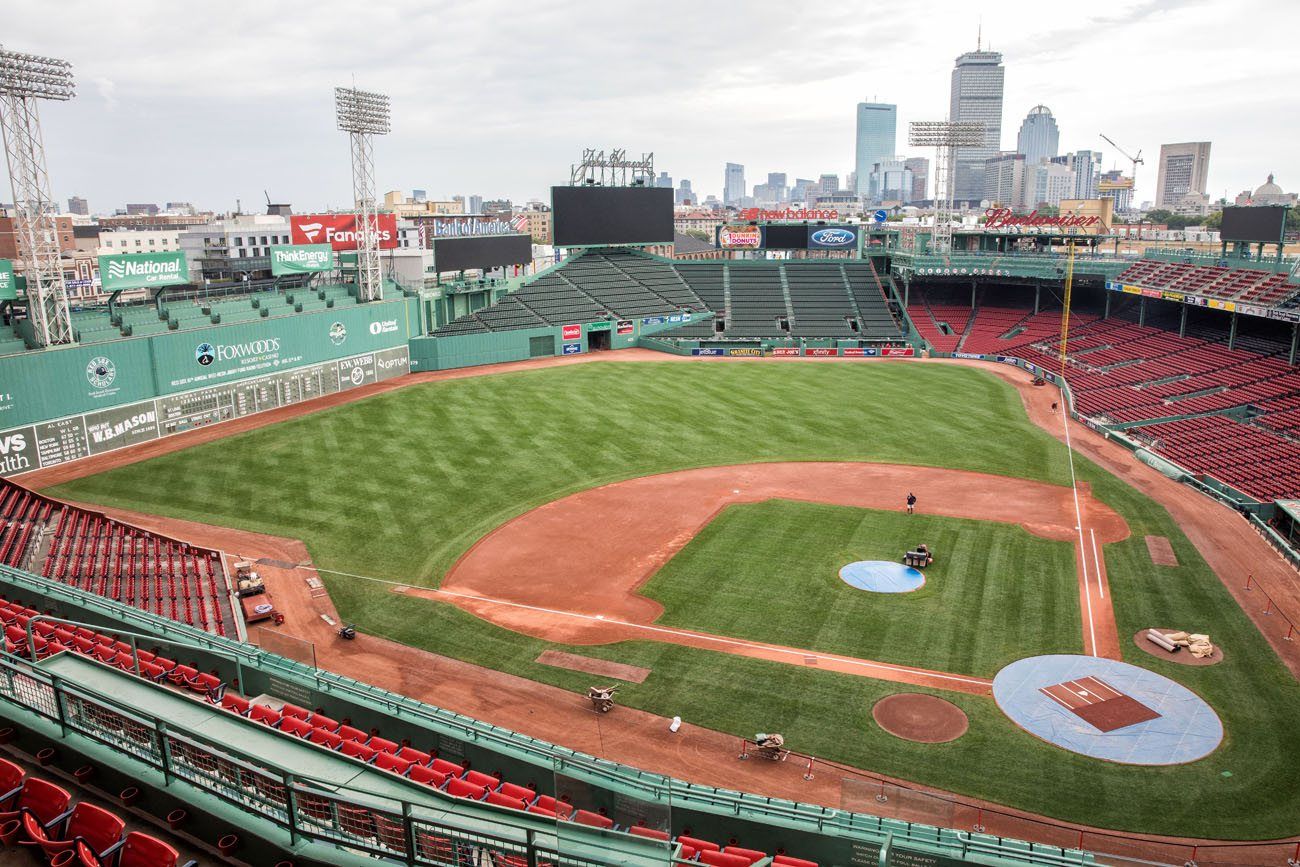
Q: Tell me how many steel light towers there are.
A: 3